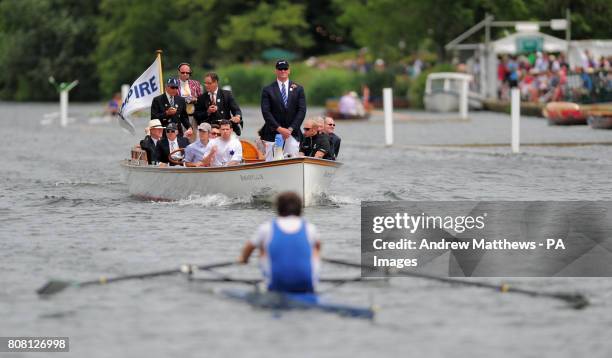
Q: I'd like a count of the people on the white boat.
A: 12